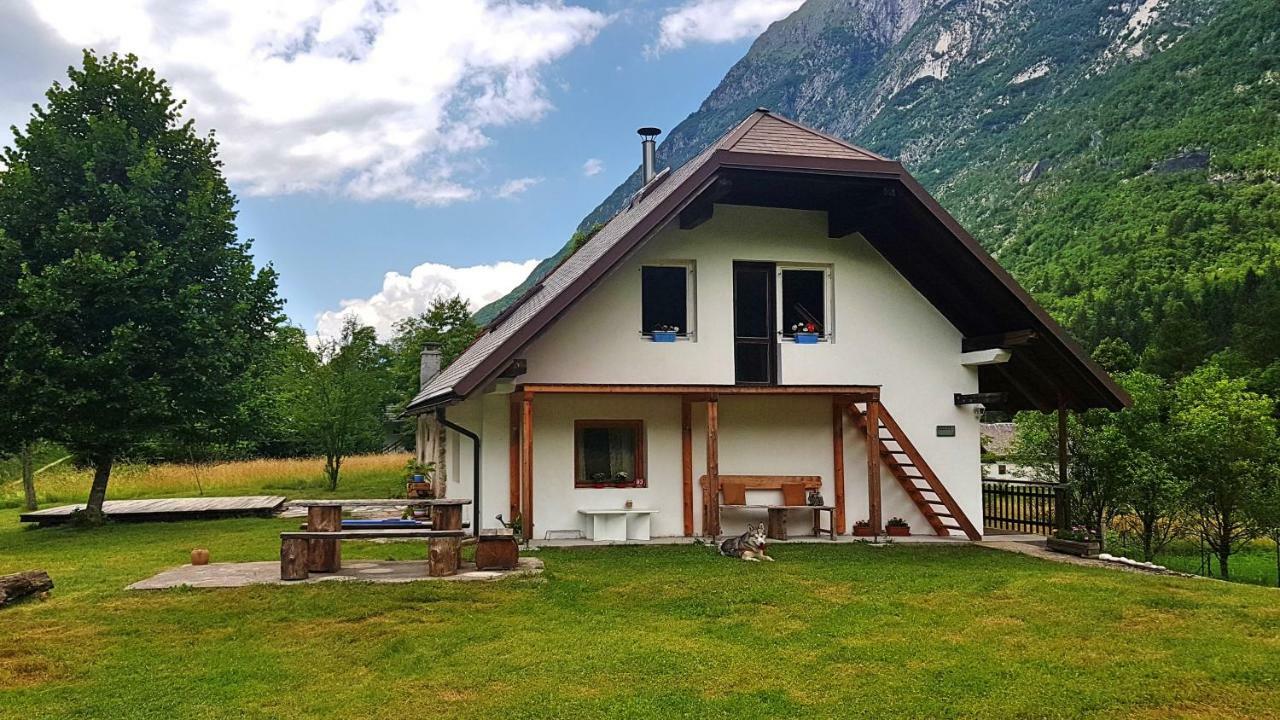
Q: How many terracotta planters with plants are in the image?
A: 2